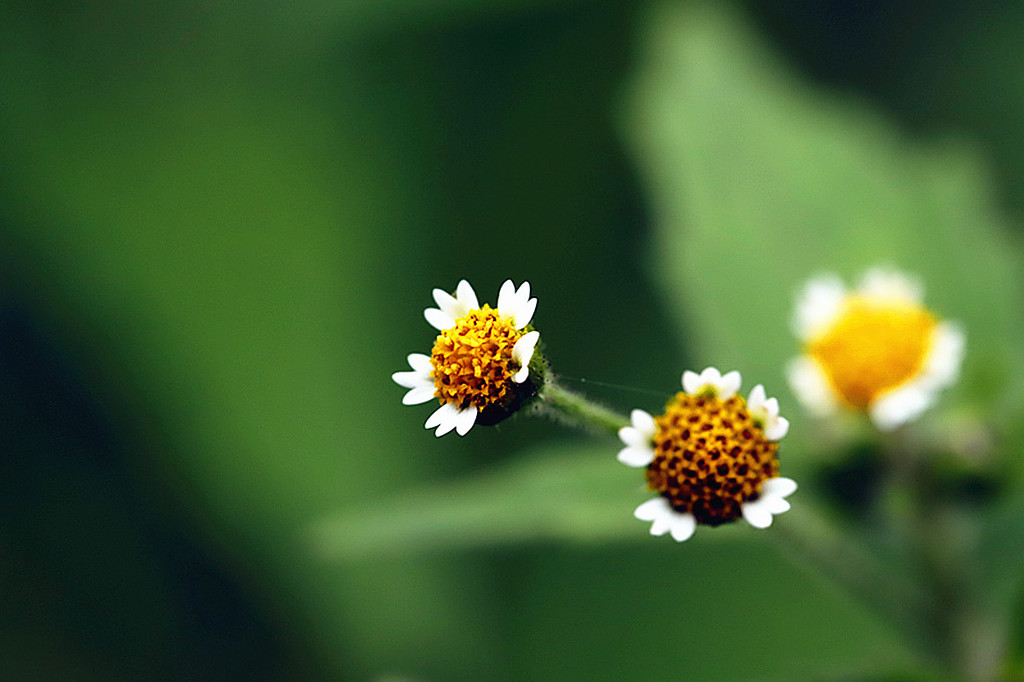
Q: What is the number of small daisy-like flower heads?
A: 3